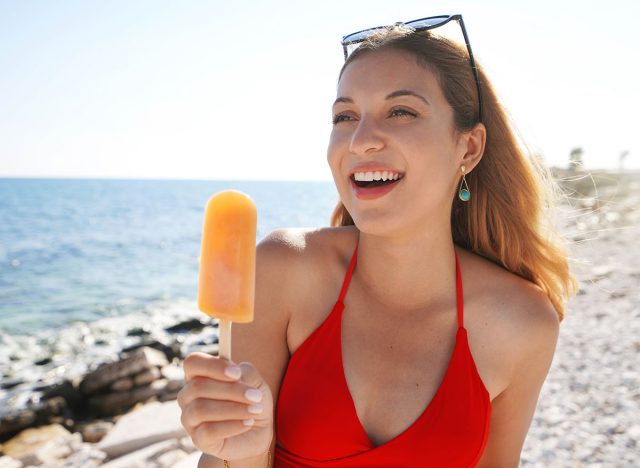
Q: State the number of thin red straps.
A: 2